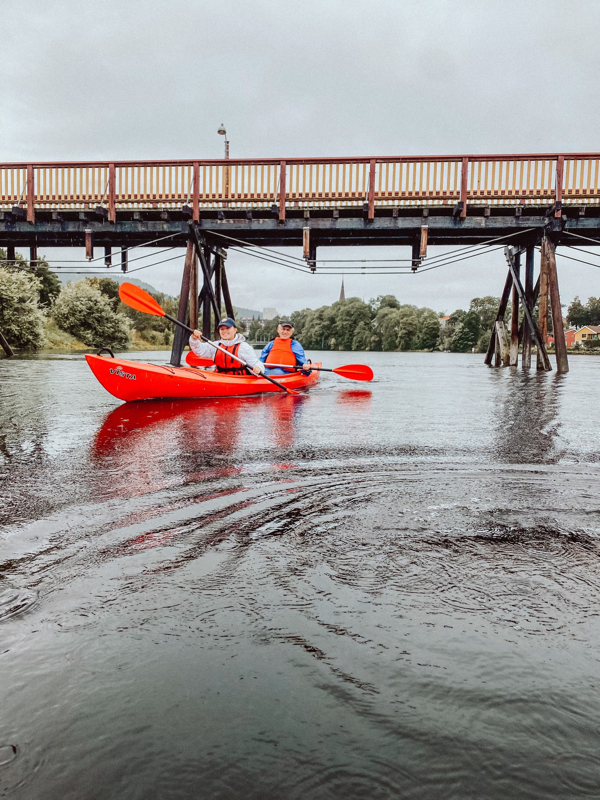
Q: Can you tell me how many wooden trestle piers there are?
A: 2